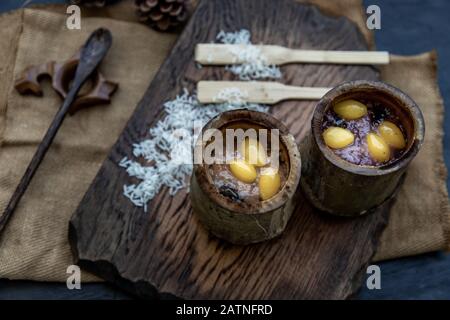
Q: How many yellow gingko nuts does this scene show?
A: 7